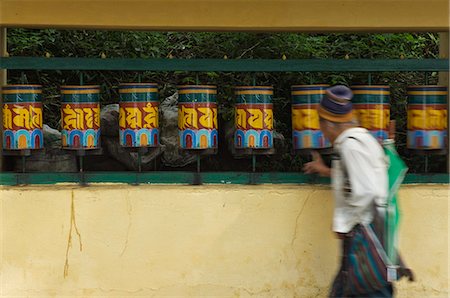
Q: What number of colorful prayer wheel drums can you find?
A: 8